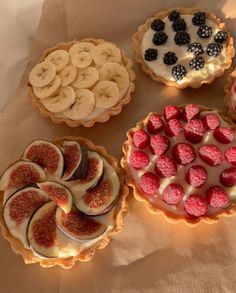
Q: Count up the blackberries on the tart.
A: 14